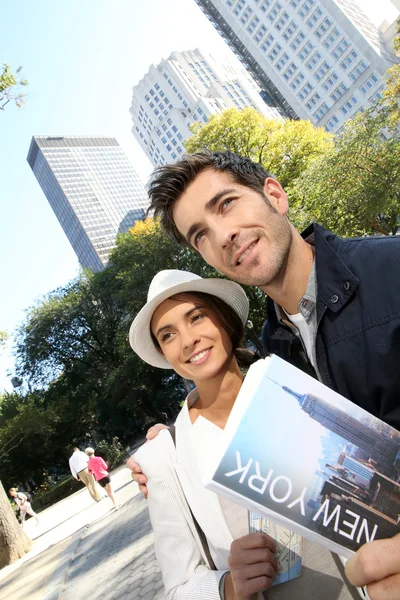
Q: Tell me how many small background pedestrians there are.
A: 3